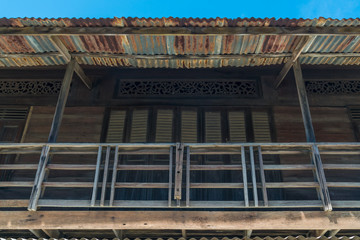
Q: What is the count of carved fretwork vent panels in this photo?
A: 3